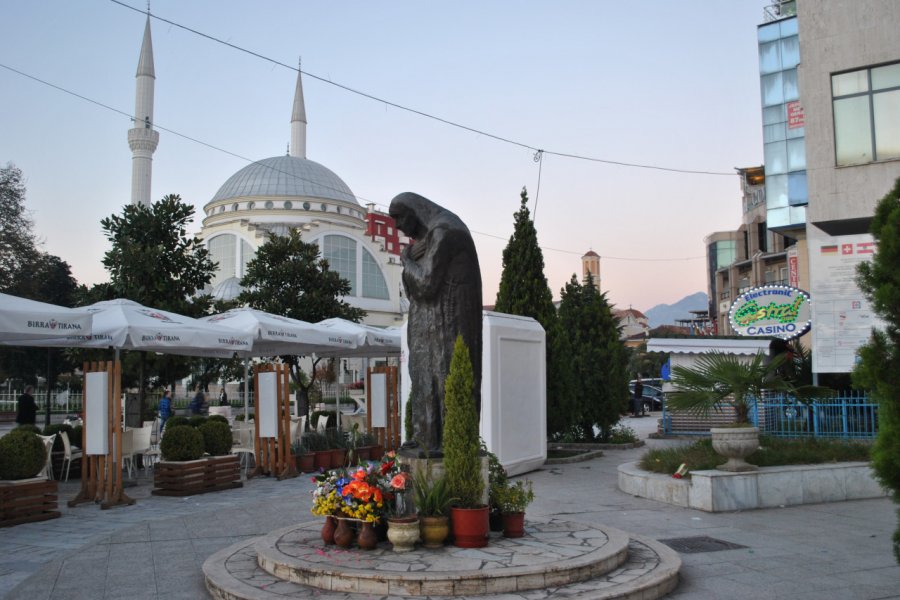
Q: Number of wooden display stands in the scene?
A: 3